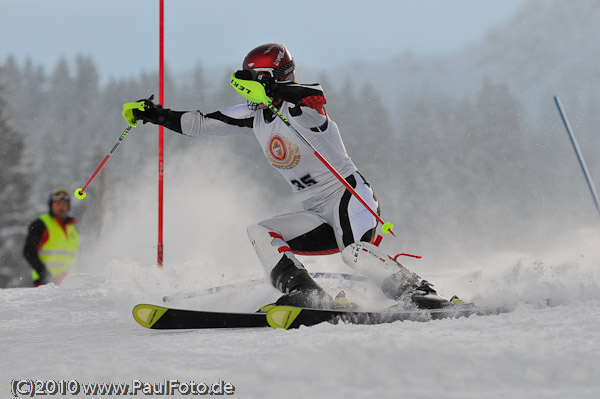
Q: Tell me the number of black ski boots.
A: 2